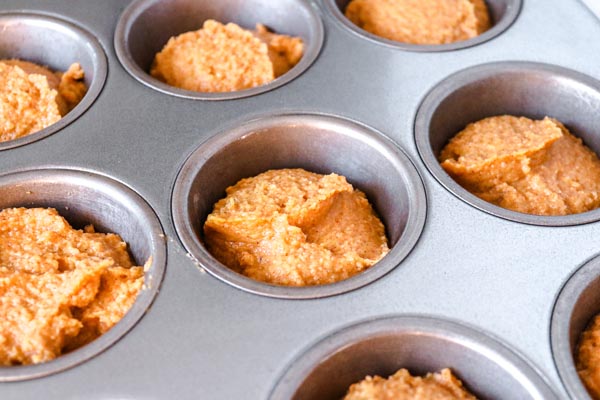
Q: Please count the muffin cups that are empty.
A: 0